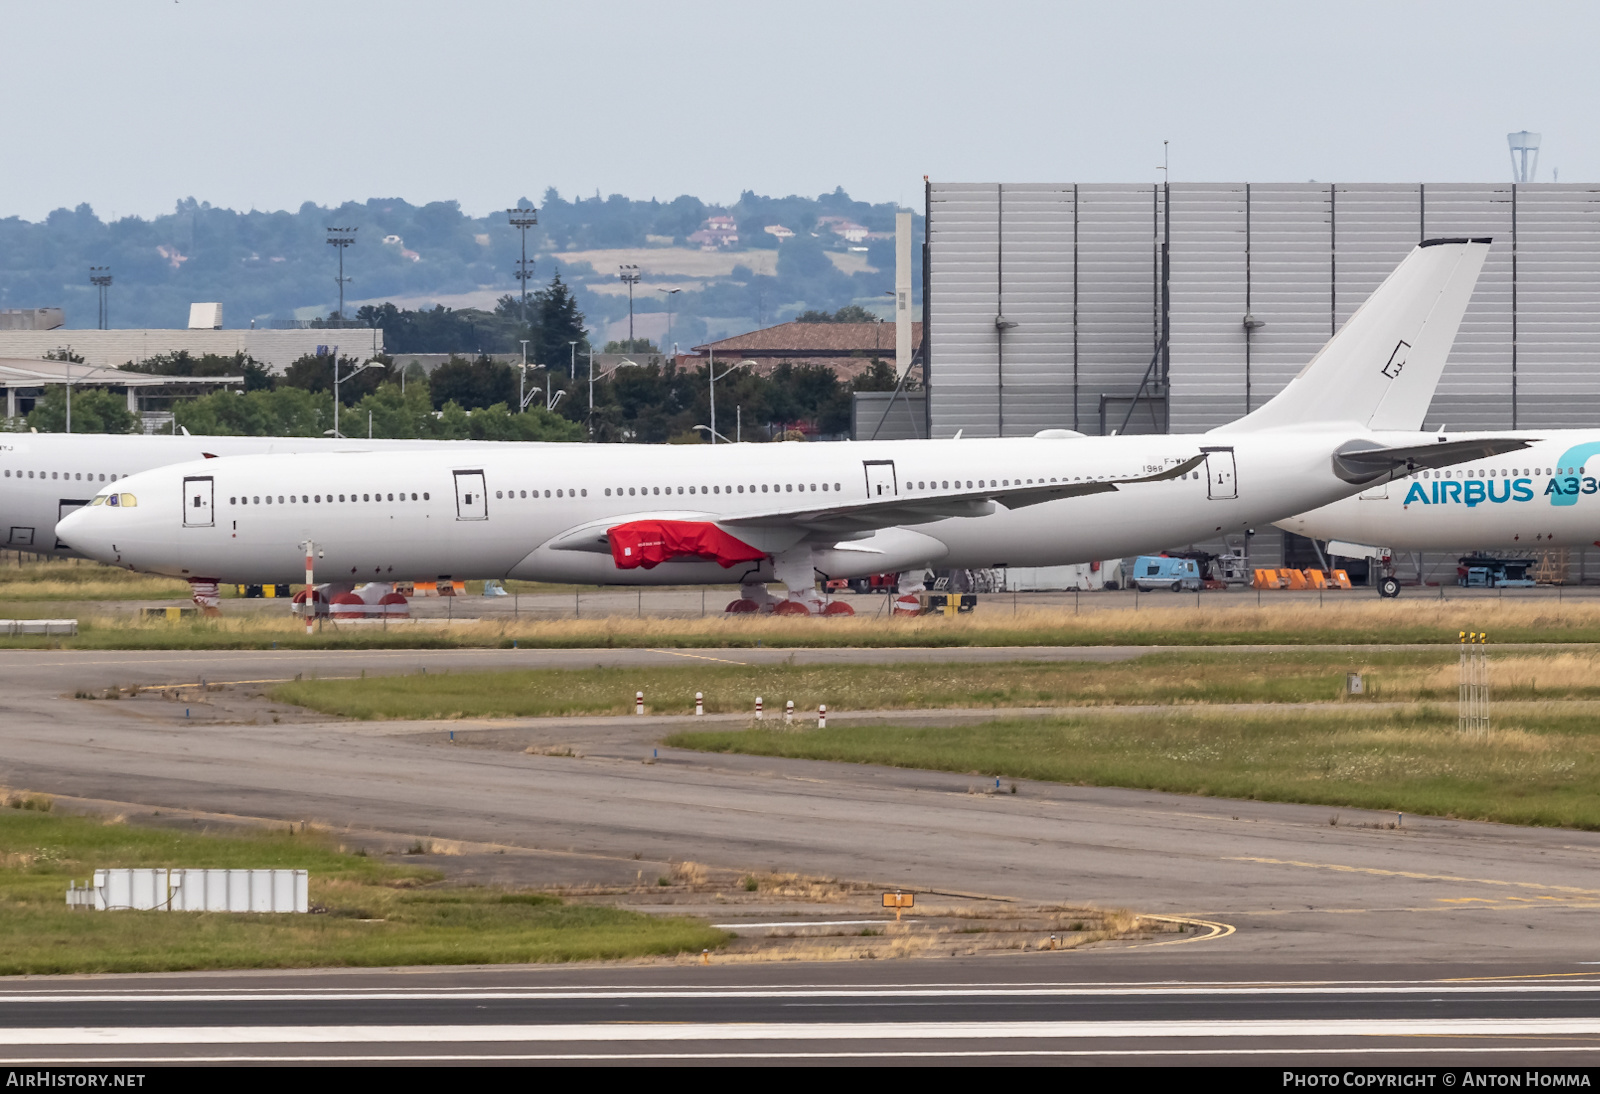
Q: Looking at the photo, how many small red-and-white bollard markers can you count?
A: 5